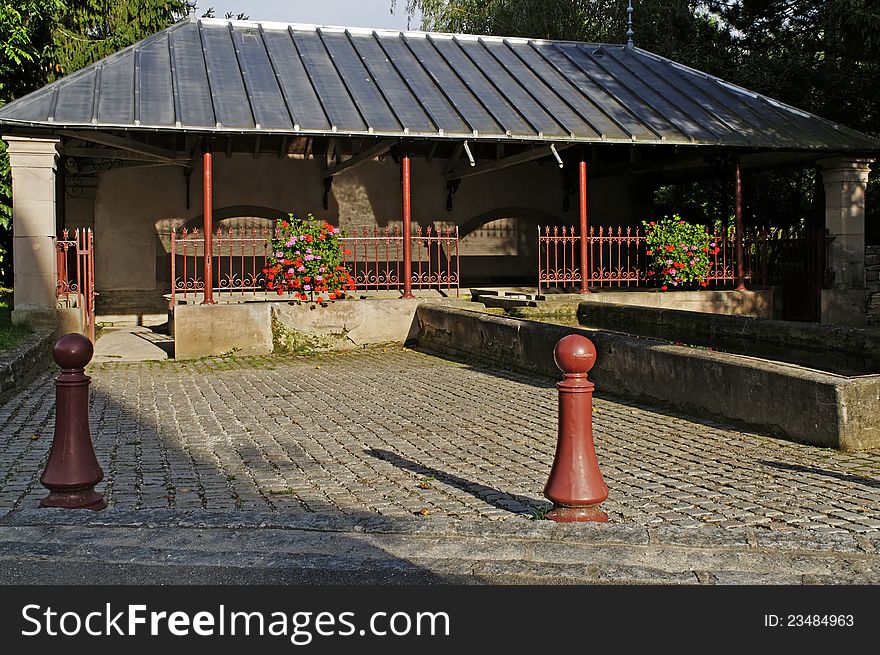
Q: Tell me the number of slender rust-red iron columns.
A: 4